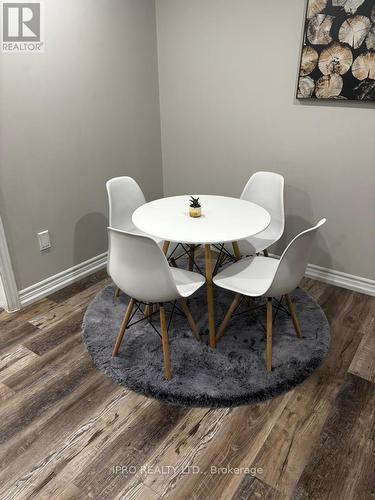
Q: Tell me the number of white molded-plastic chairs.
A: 4